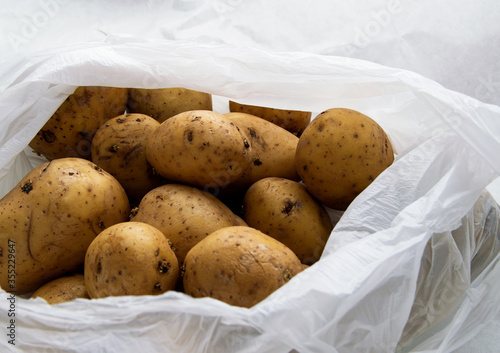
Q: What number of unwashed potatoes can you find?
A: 13